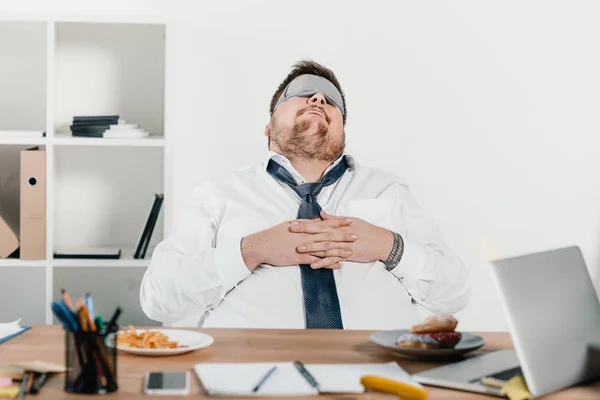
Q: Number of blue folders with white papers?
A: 1